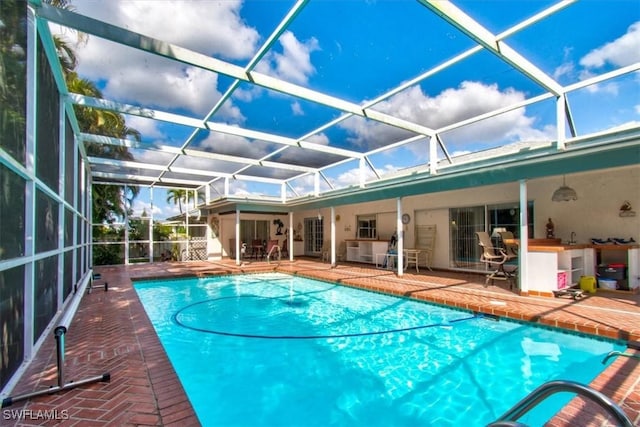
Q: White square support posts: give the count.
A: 5